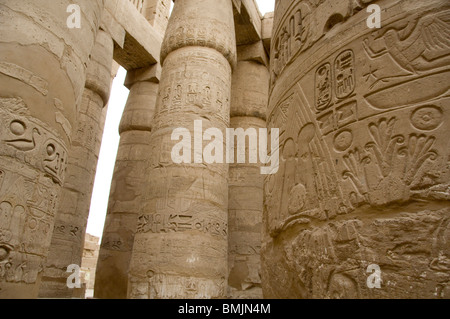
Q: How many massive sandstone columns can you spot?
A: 6